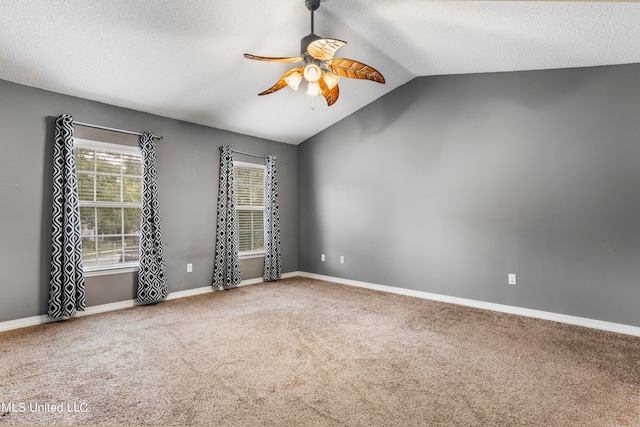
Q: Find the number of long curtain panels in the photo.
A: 4